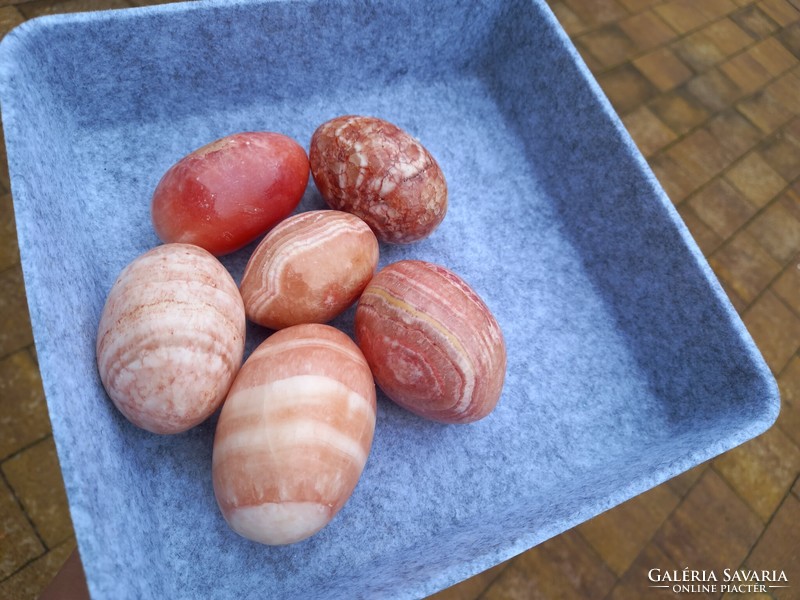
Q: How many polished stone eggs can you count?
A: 6